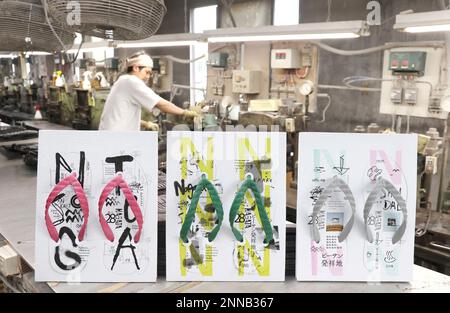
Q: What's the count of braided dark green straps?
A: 2